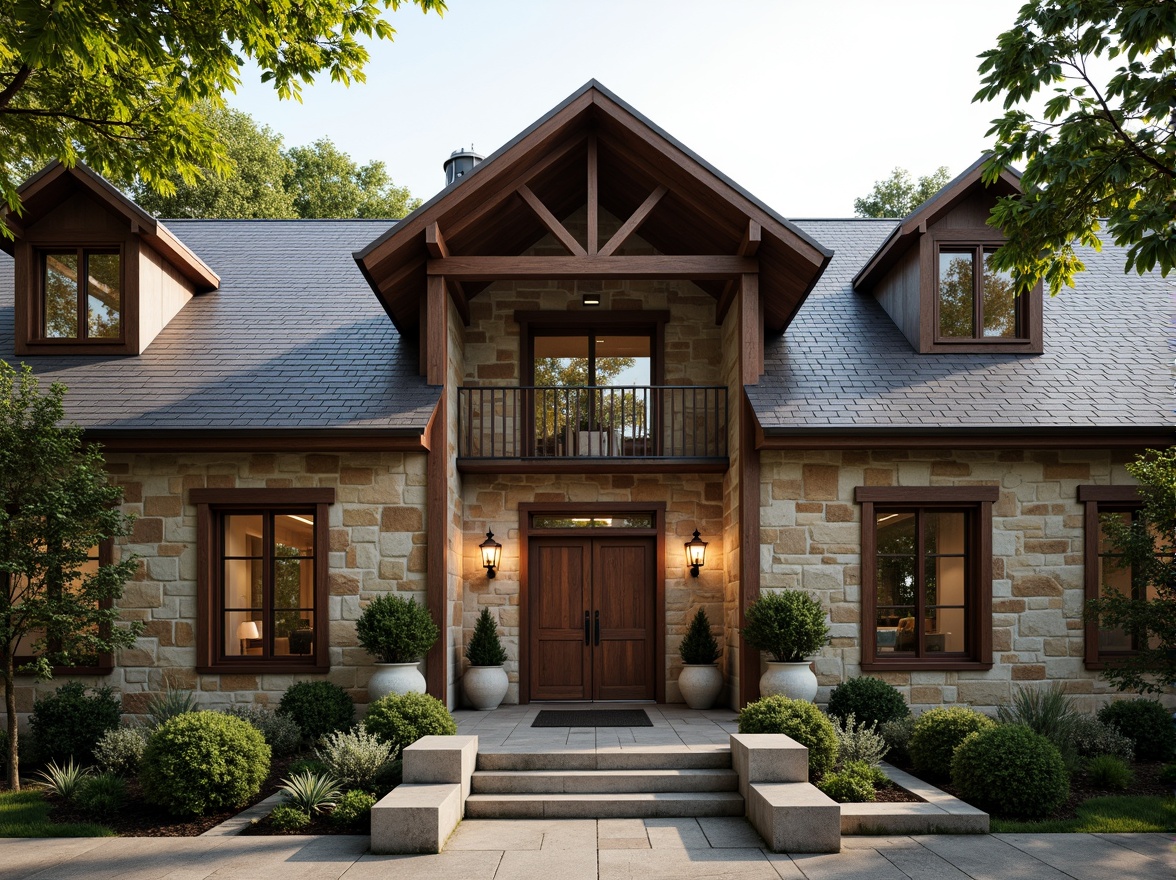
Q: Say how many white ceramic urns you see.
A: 4